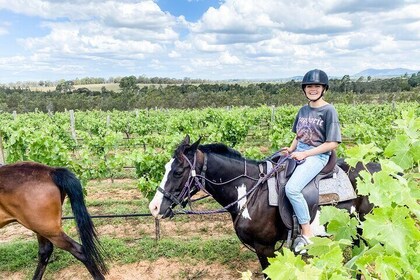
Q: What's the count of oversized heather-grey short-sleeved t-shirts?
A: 1